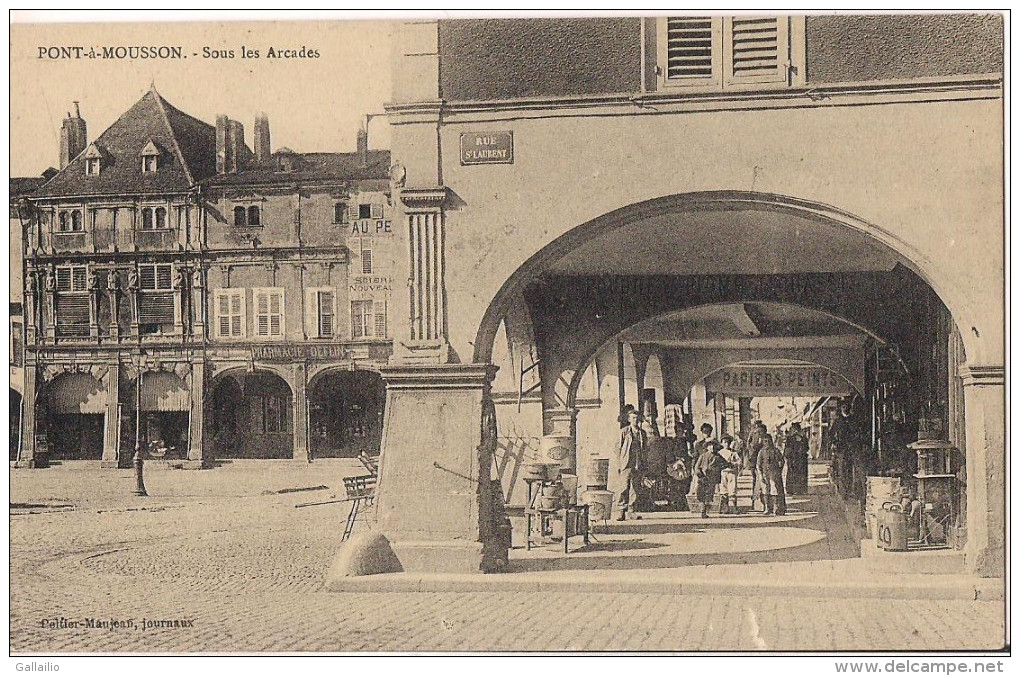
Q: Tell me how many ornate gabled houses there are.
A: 1